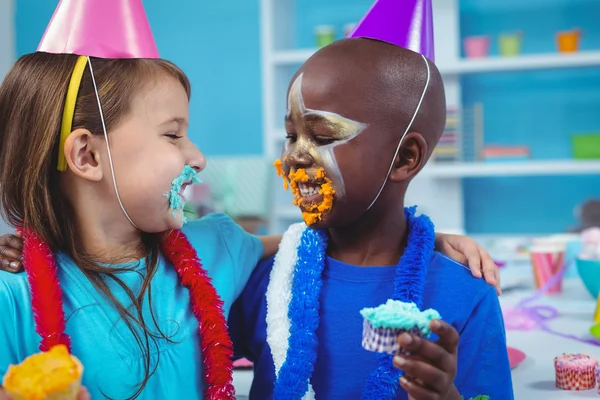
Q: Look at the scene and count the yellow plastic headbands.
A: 1